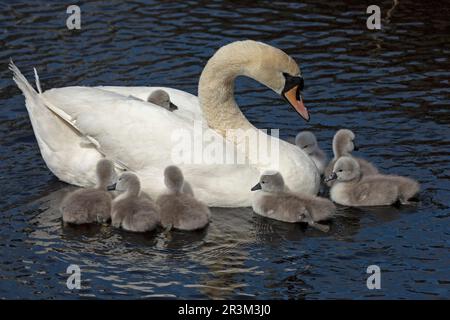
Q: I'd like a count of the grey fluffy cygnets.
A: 8